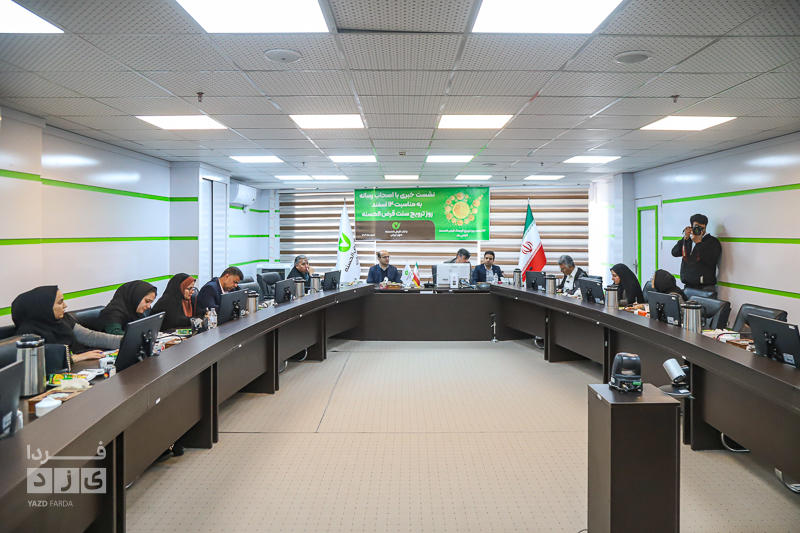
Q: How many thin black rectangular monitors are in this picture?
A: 9